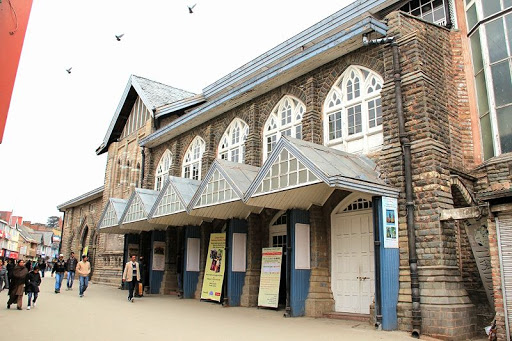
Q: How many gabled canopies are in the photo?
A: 5